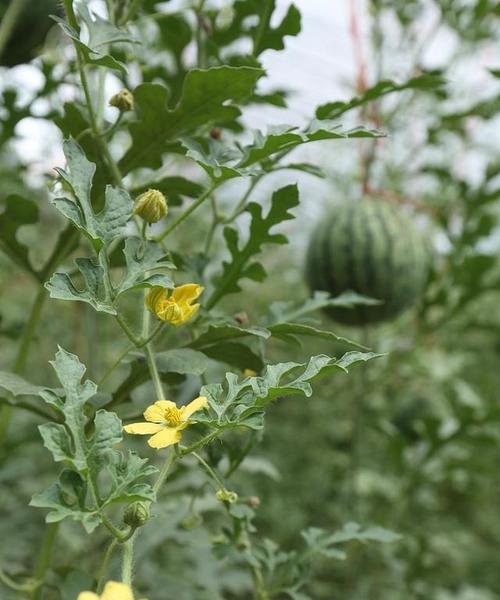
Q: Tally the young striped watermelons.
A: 1